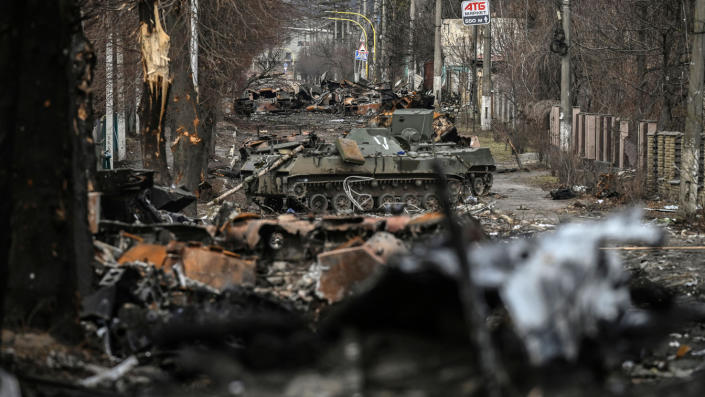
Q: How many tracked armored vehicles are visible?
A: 1